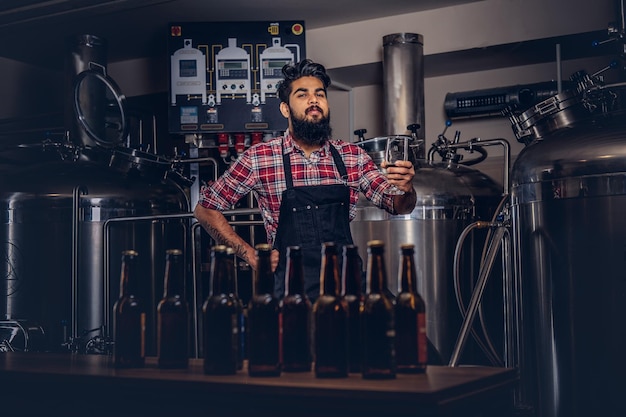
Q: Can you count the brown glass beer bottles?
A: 10